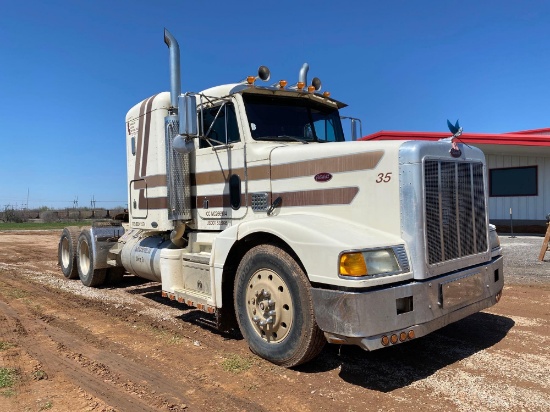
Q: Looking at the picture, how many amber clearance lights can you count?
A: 5